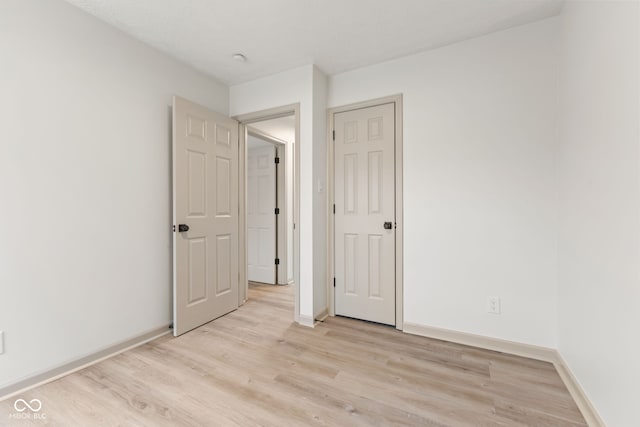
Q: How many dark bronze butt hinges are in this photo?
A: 6